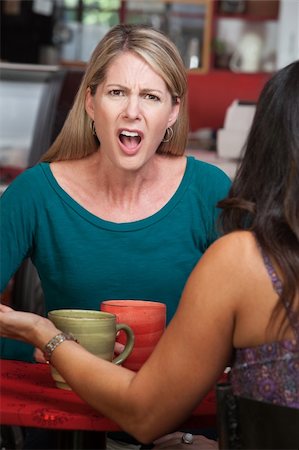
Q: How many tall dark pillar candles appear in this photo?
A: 0